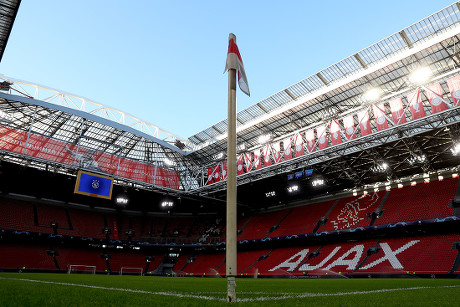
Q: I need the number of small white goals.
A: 2